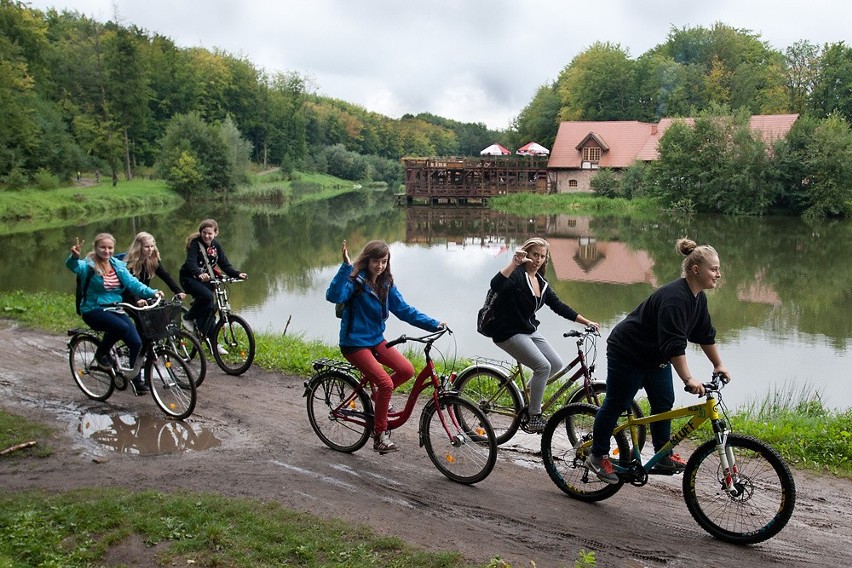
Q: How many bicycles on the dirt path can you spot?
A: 6